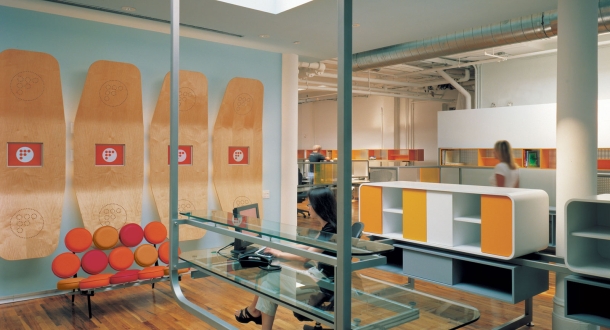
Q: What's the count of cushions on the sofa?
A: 14